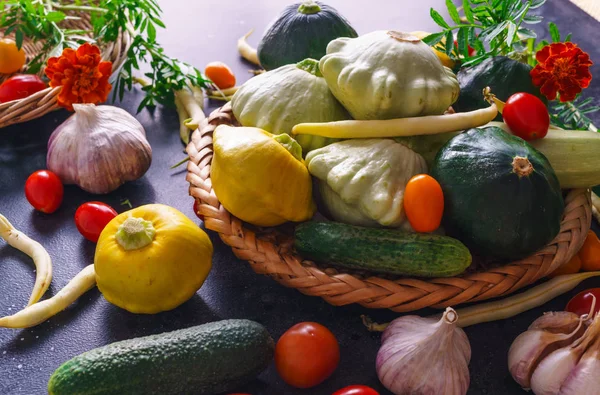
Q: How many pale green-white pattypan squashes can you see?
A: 3